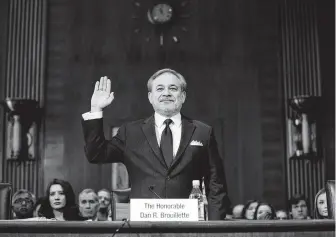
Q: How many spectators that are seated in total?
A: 10